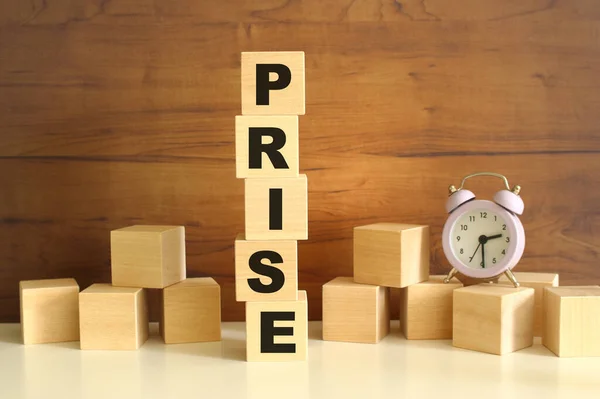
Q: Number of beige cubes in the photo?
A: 15